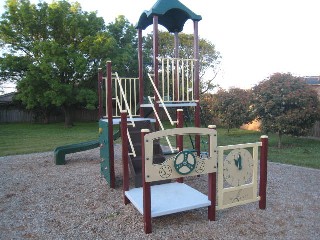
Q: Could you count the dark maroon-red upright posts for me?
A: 11